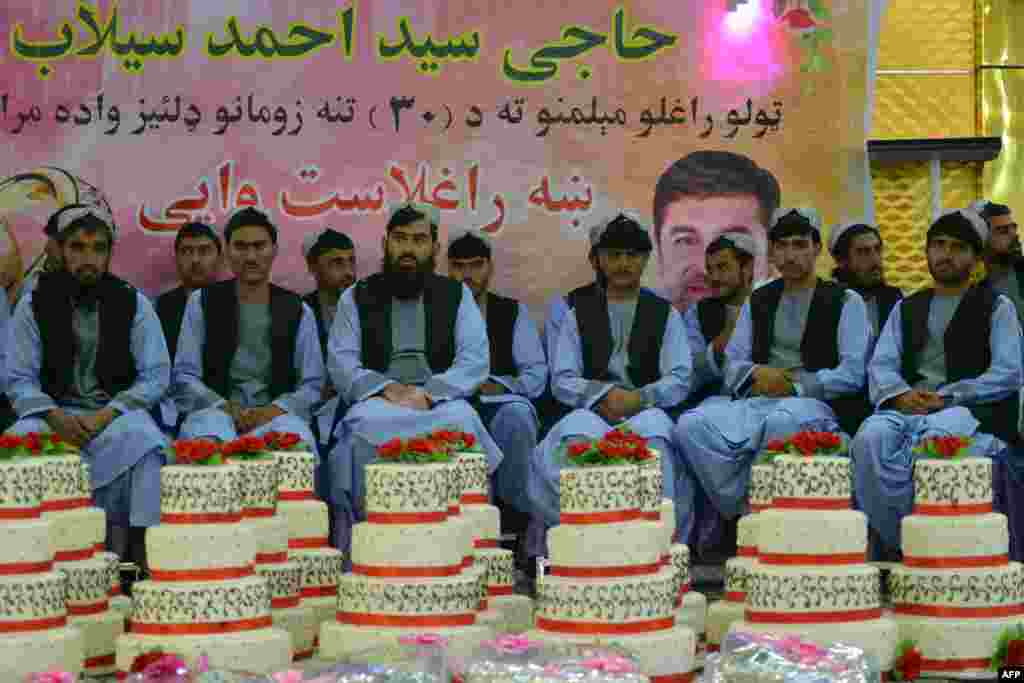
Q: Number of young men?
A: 12